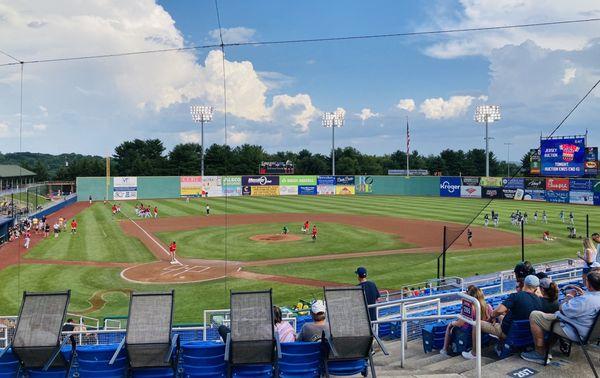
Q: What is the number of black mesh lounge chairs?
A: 4